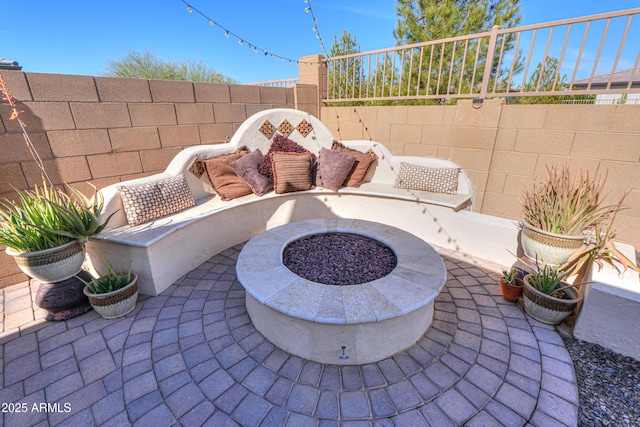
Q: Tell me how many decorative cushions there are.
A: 8